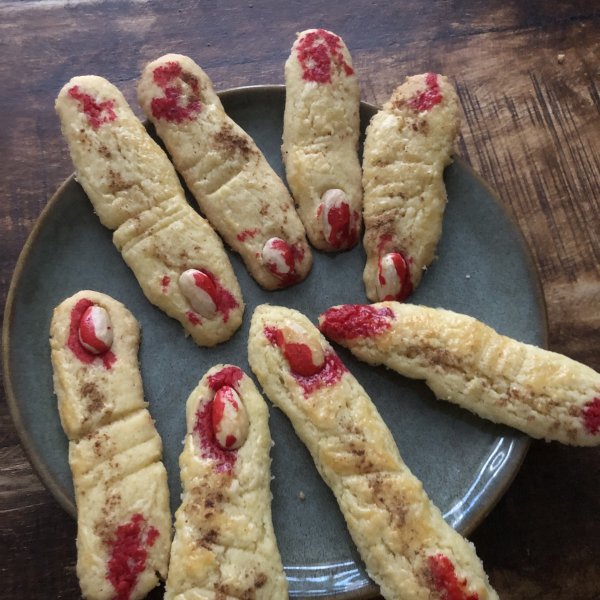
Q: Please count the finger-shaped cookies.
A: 8